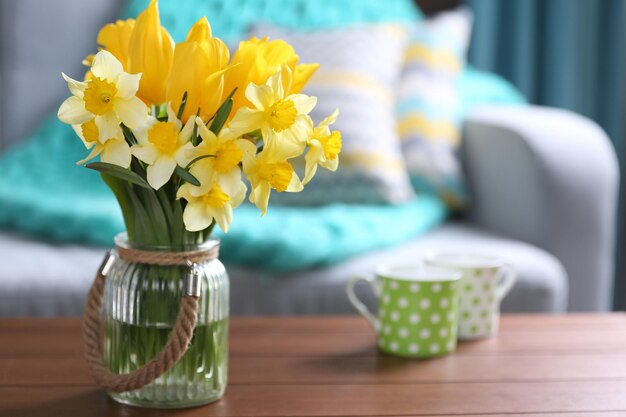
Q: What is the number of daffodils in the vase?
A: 8